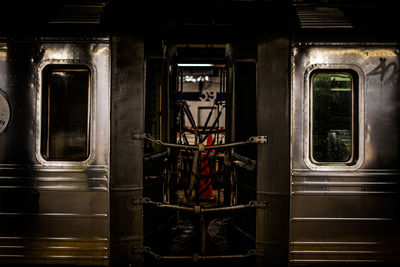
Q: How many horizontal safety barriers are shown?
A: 3